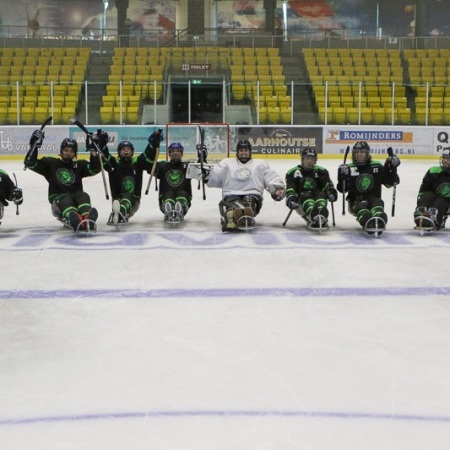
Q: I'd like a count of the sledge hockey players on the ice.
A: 8